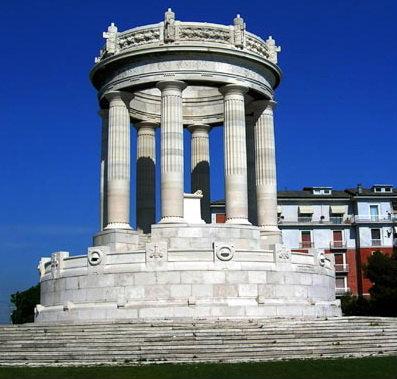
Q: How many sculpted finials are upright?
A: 4